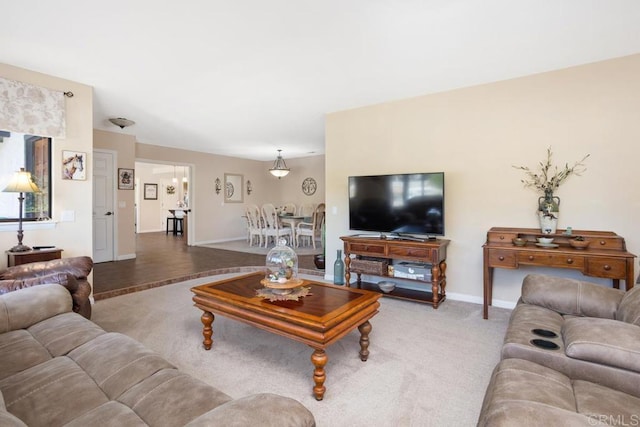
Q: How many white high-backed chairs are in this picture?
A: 5